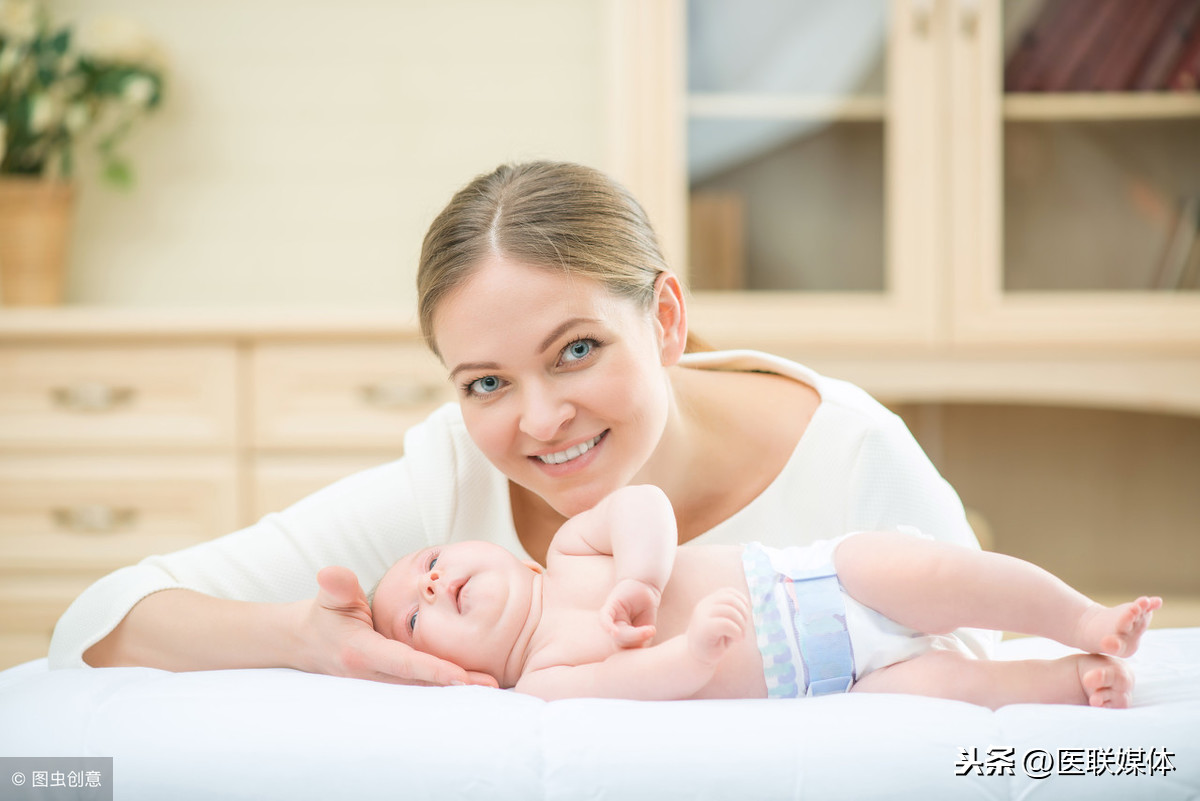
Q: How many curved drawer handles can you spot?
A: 3